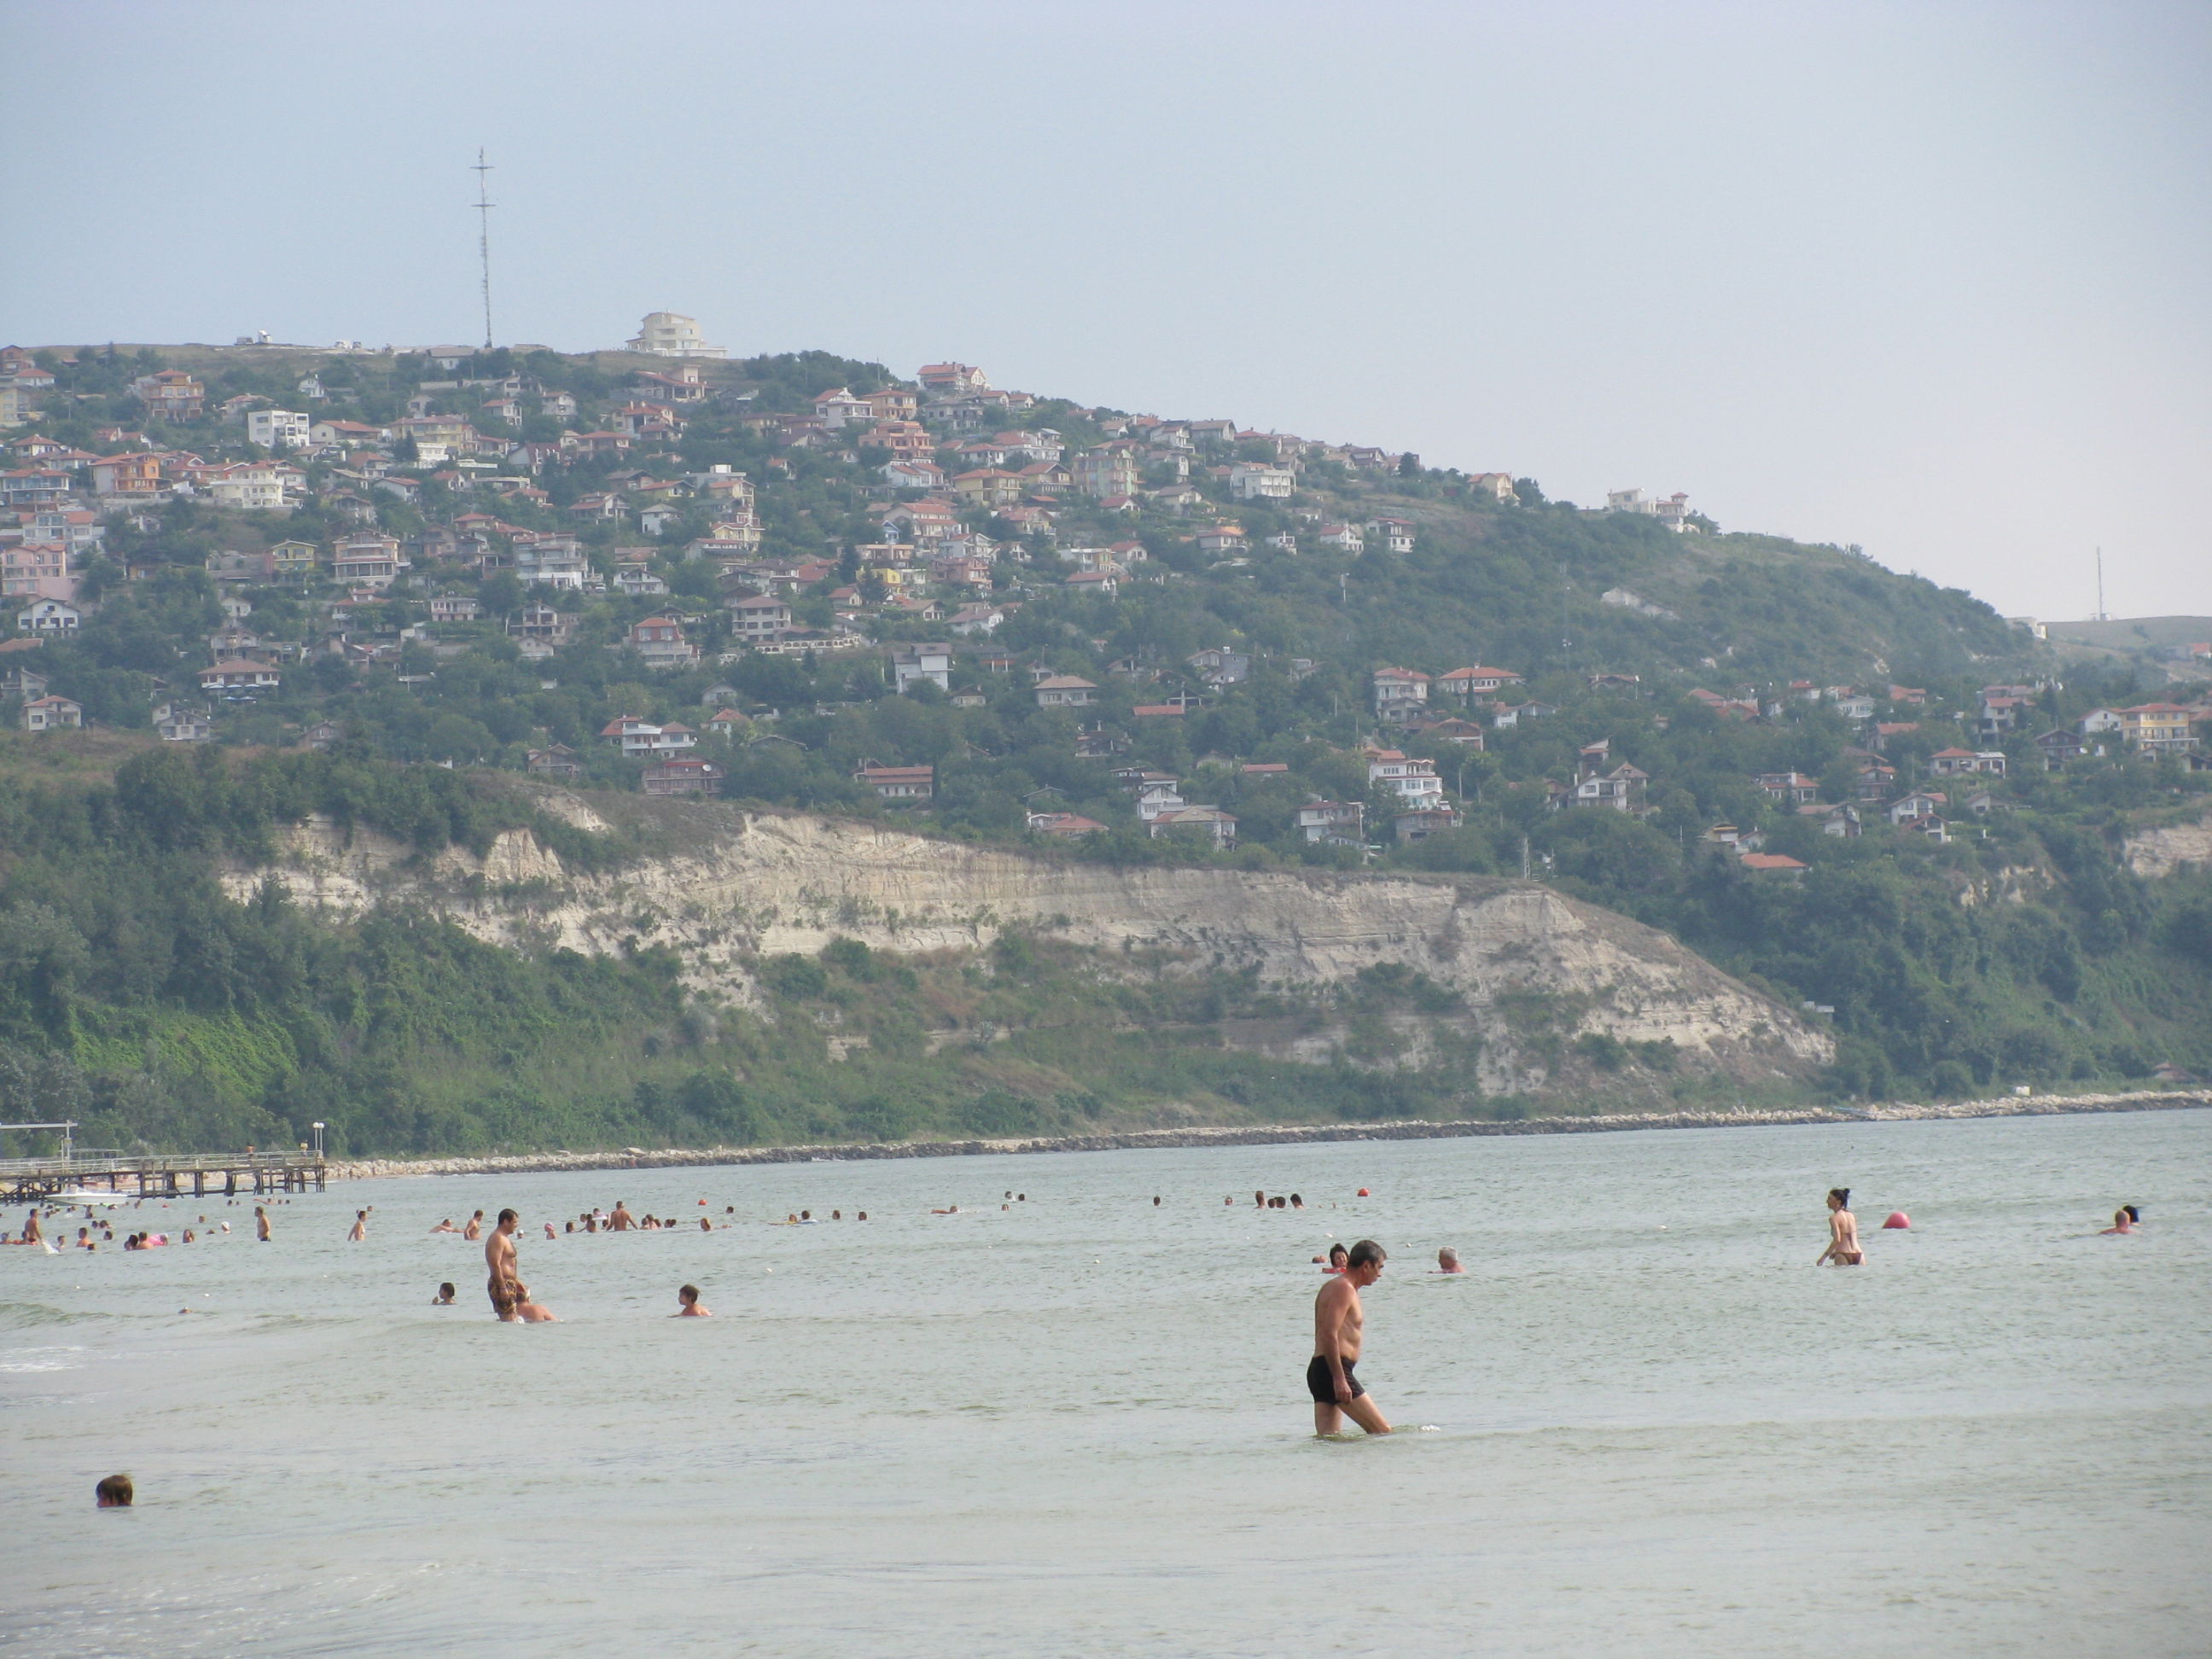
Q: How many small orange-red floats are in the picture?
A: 2